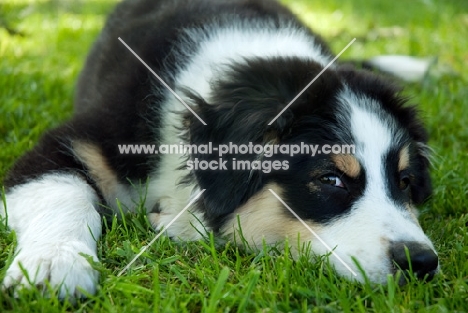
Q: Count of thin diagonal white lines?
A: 4